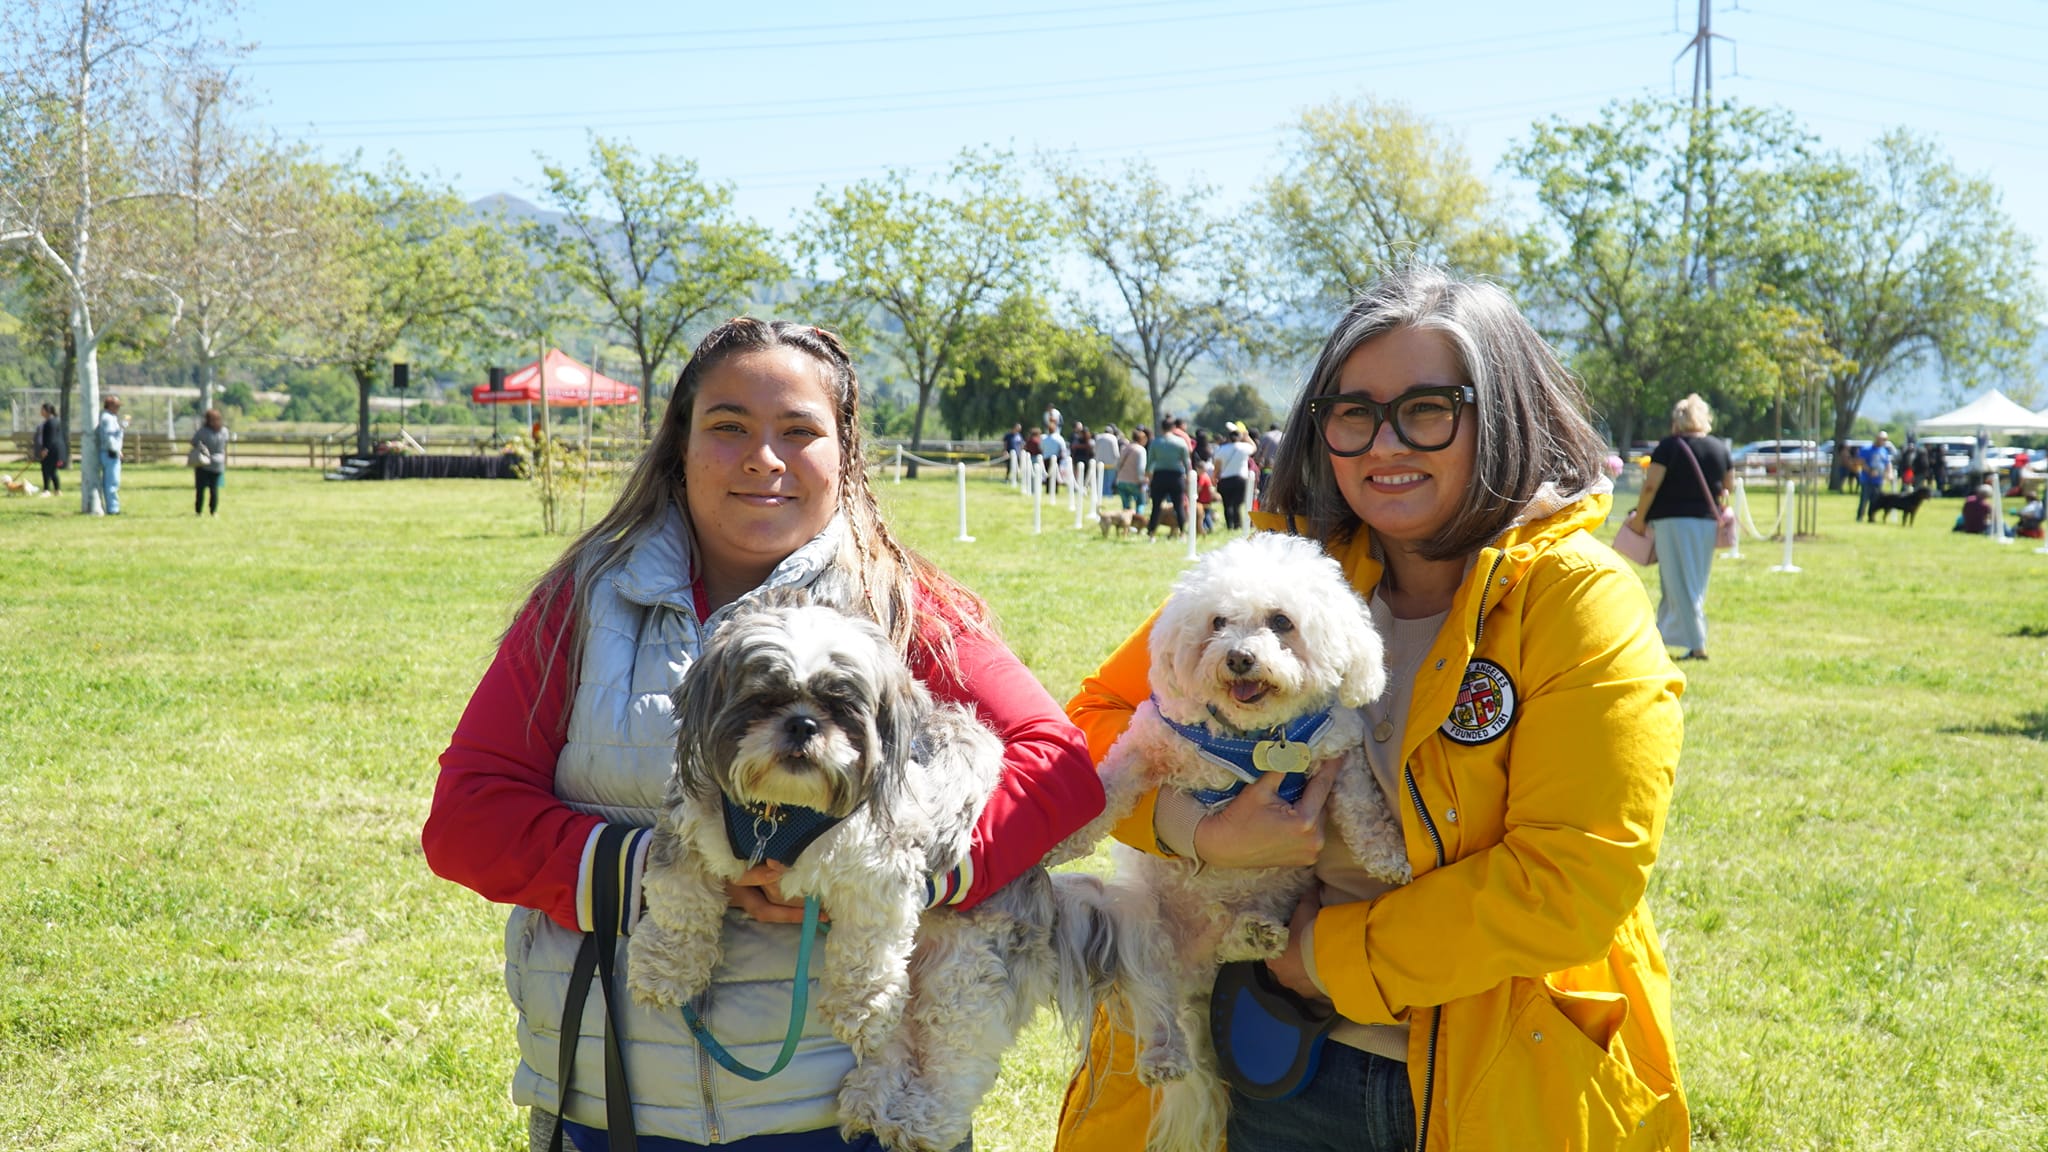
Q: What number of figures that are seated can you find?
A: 2